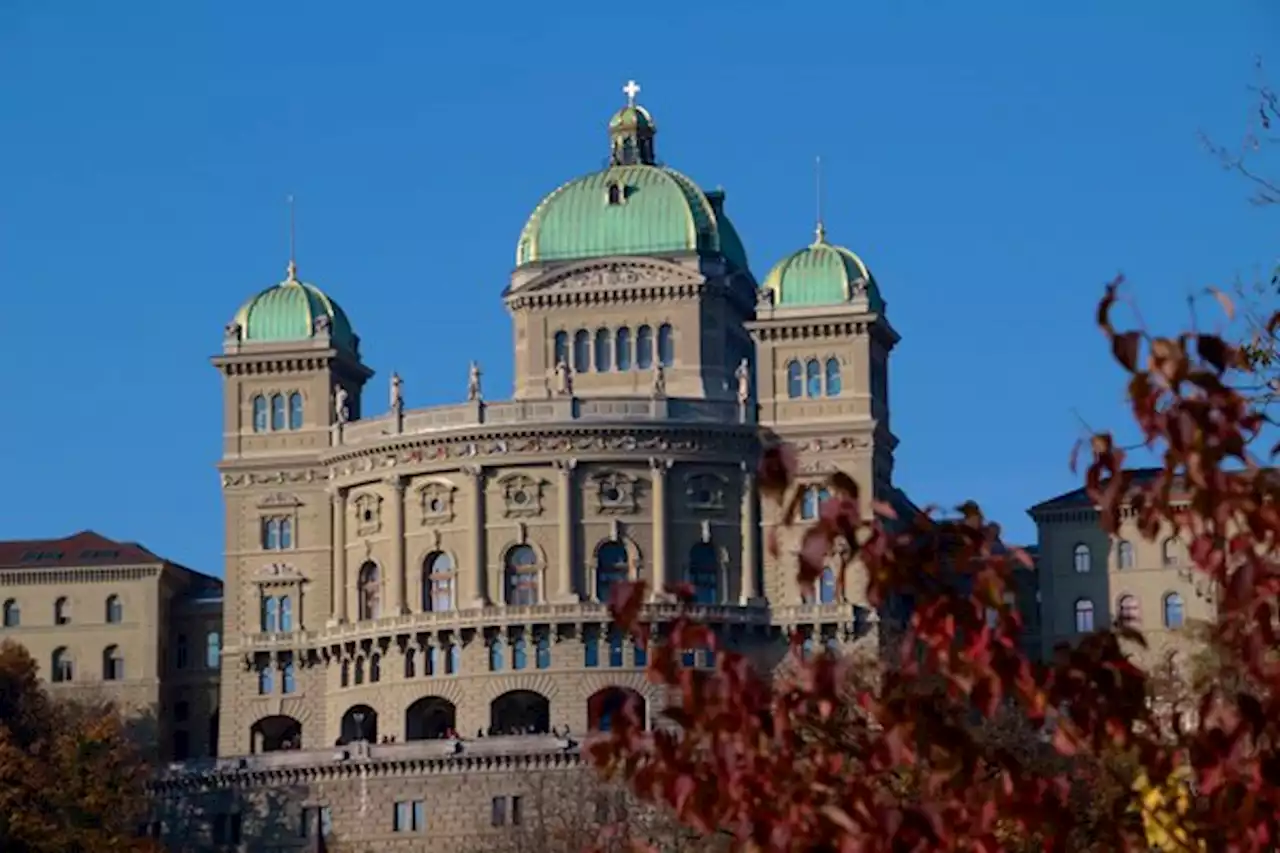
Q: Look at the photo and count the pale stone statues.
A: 6